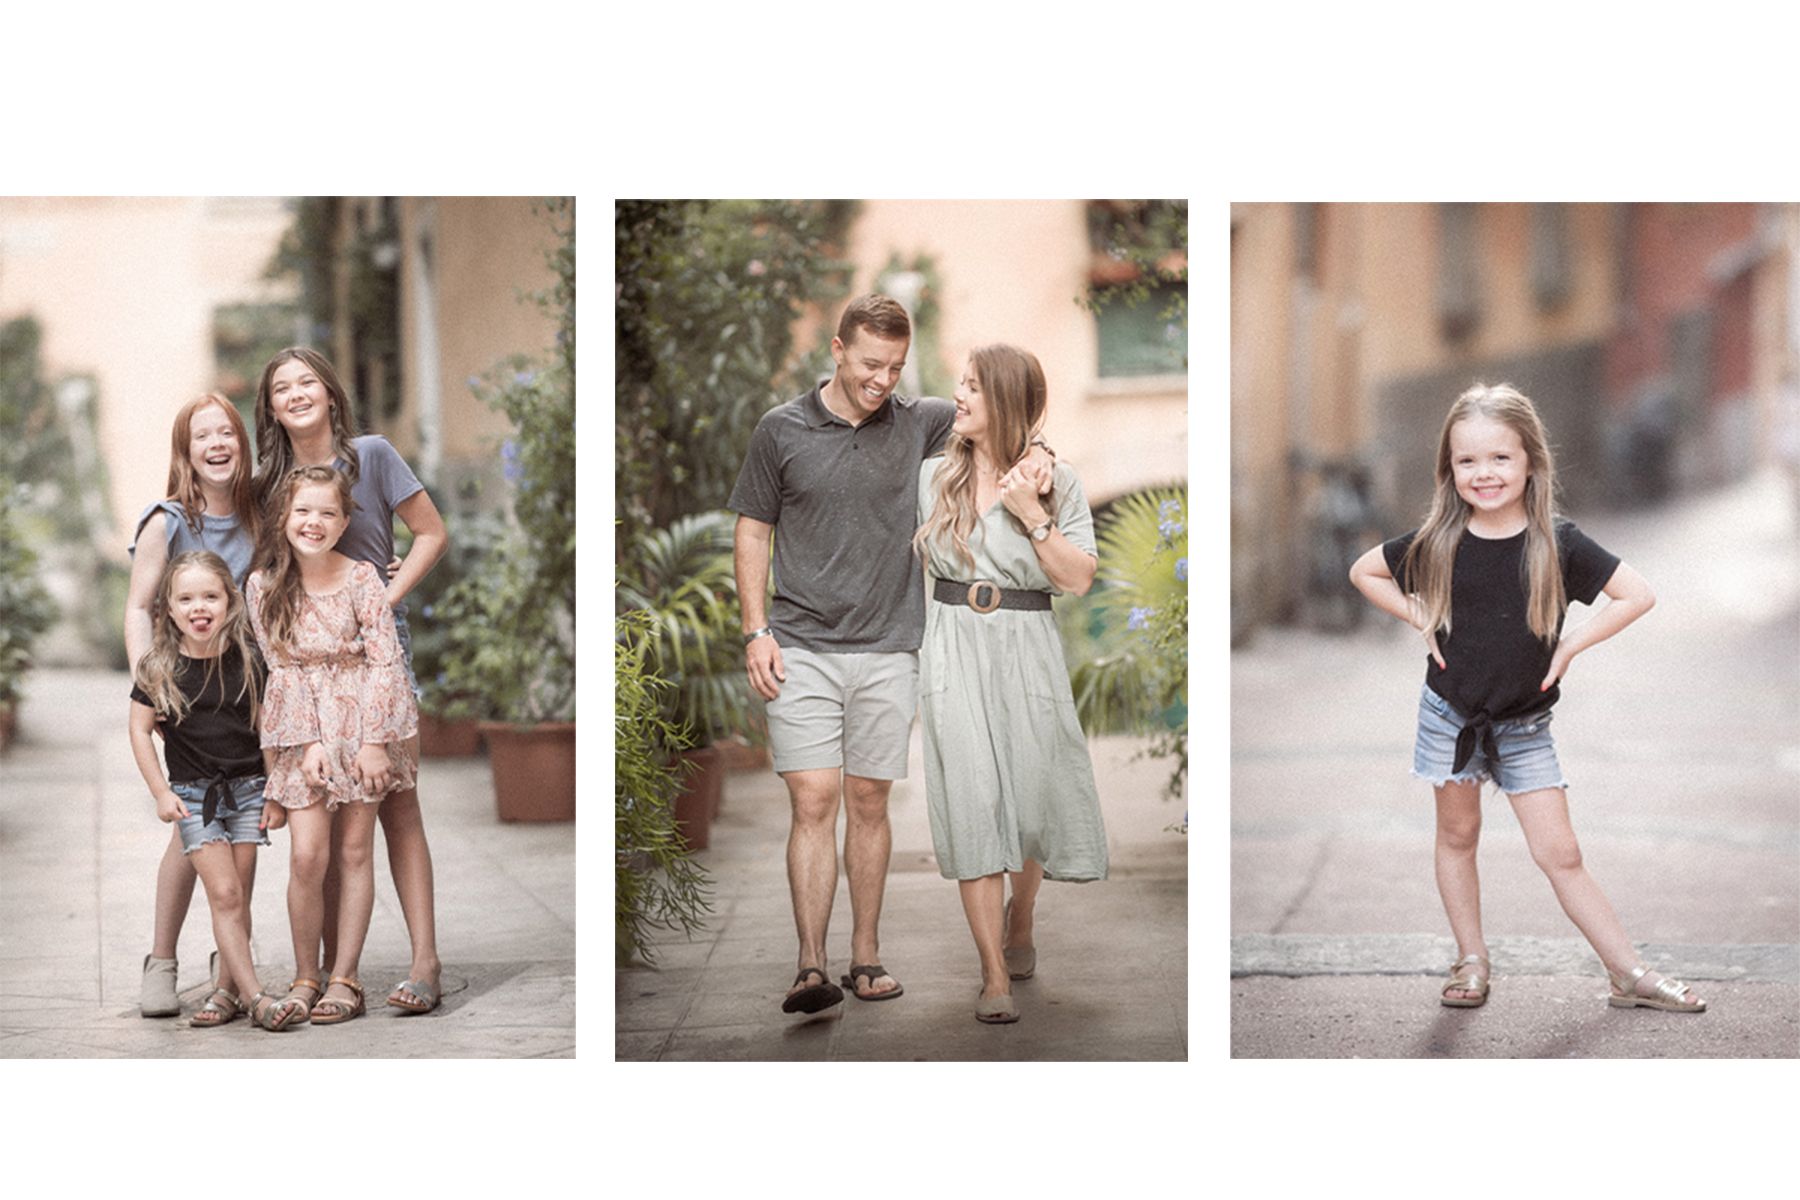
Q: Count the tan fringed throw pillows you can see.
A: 0